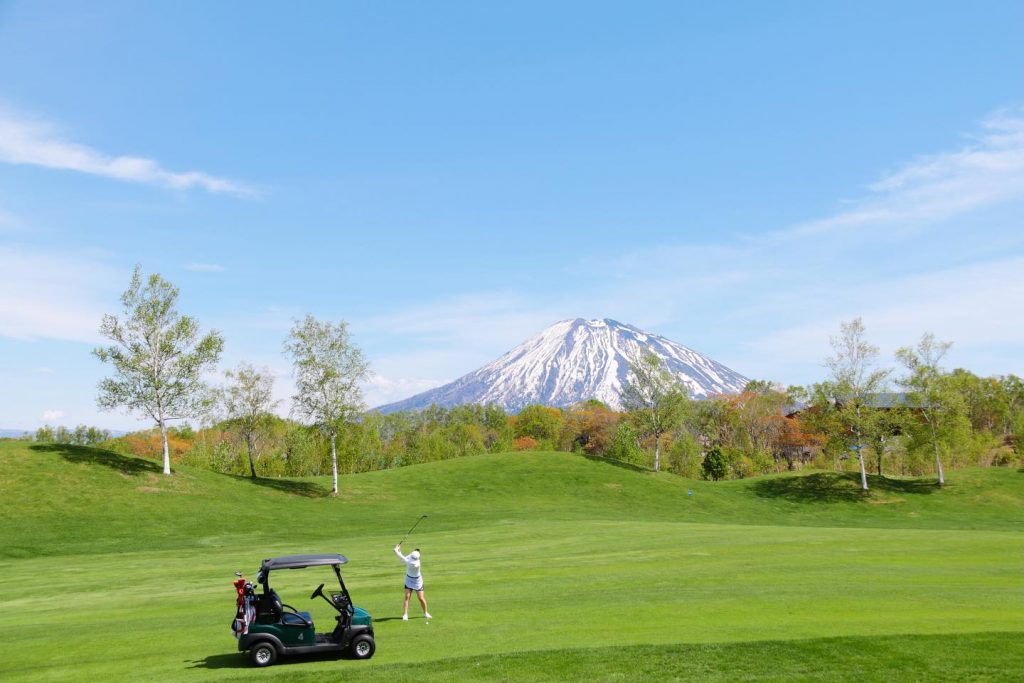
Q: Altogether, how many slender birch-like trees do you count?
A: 6